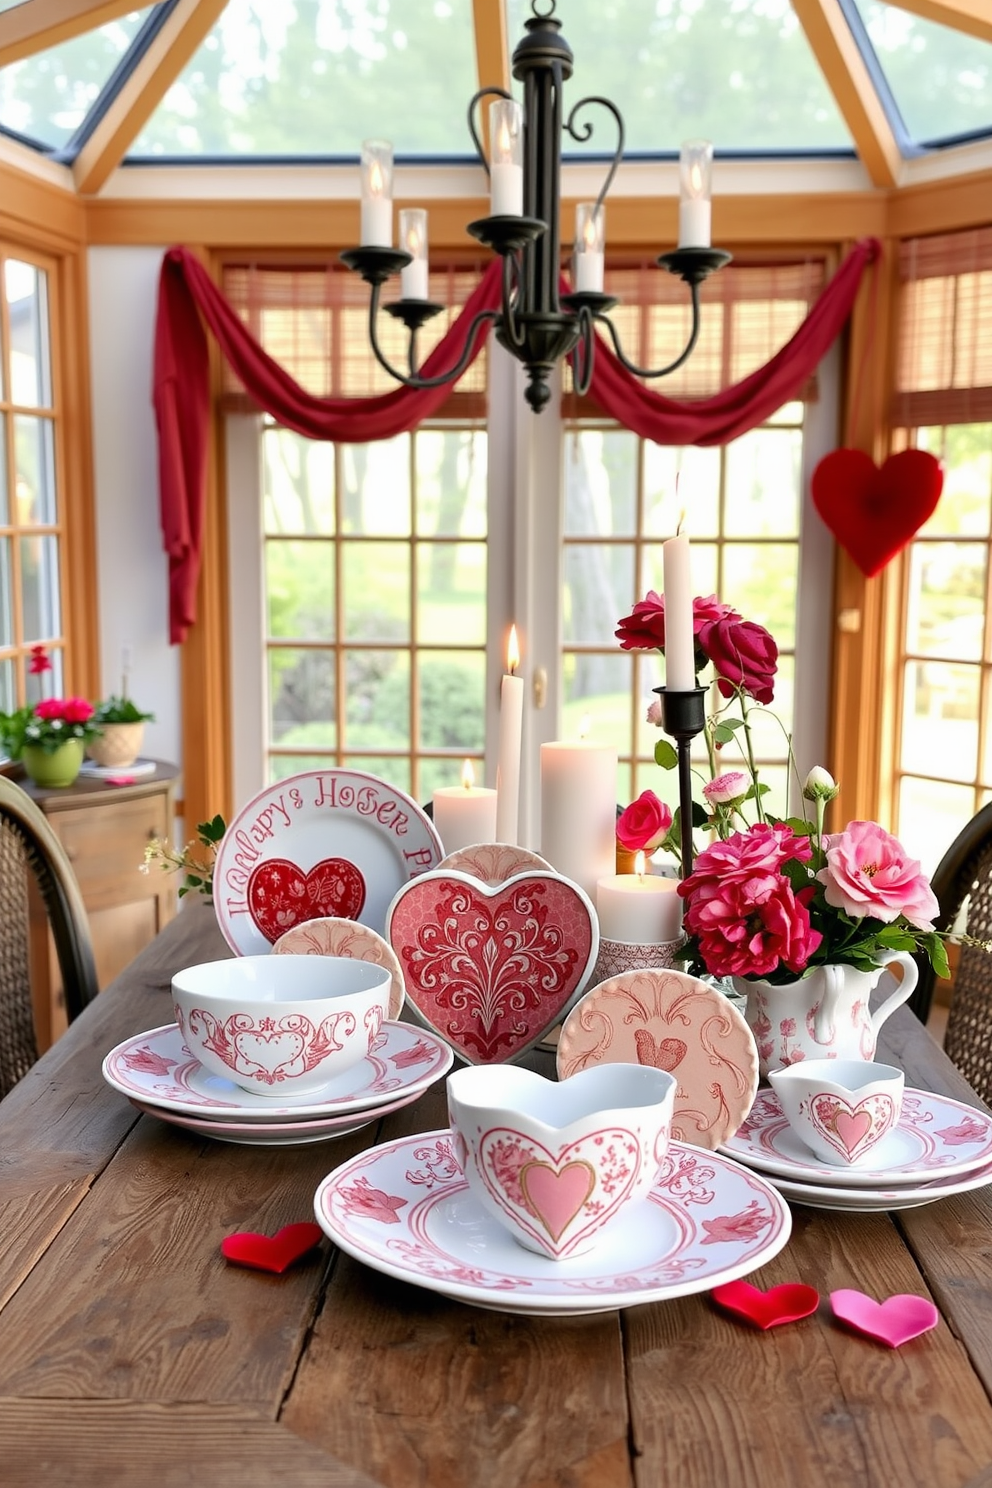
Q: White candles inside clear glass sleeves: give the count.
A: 5